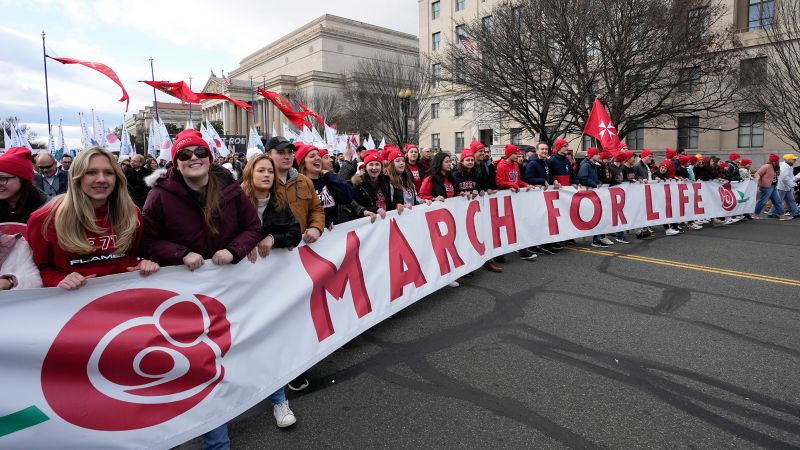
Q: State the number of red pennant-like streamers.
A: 5